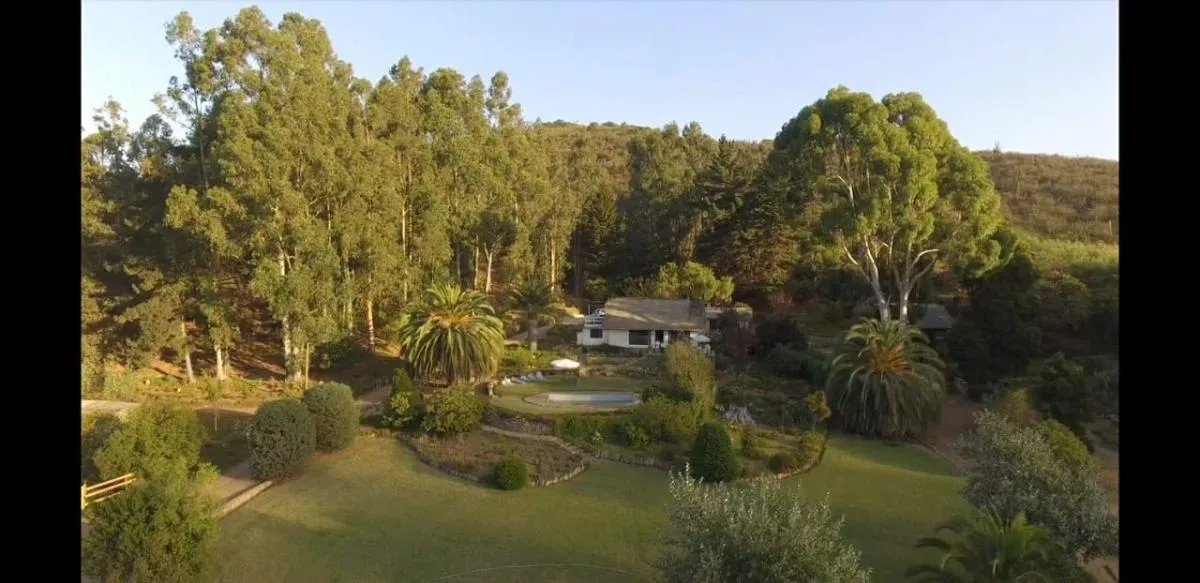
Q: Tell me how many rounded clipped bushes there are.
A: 4